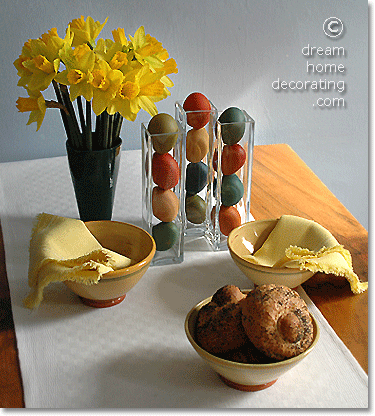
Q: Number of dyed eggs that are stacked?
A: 12